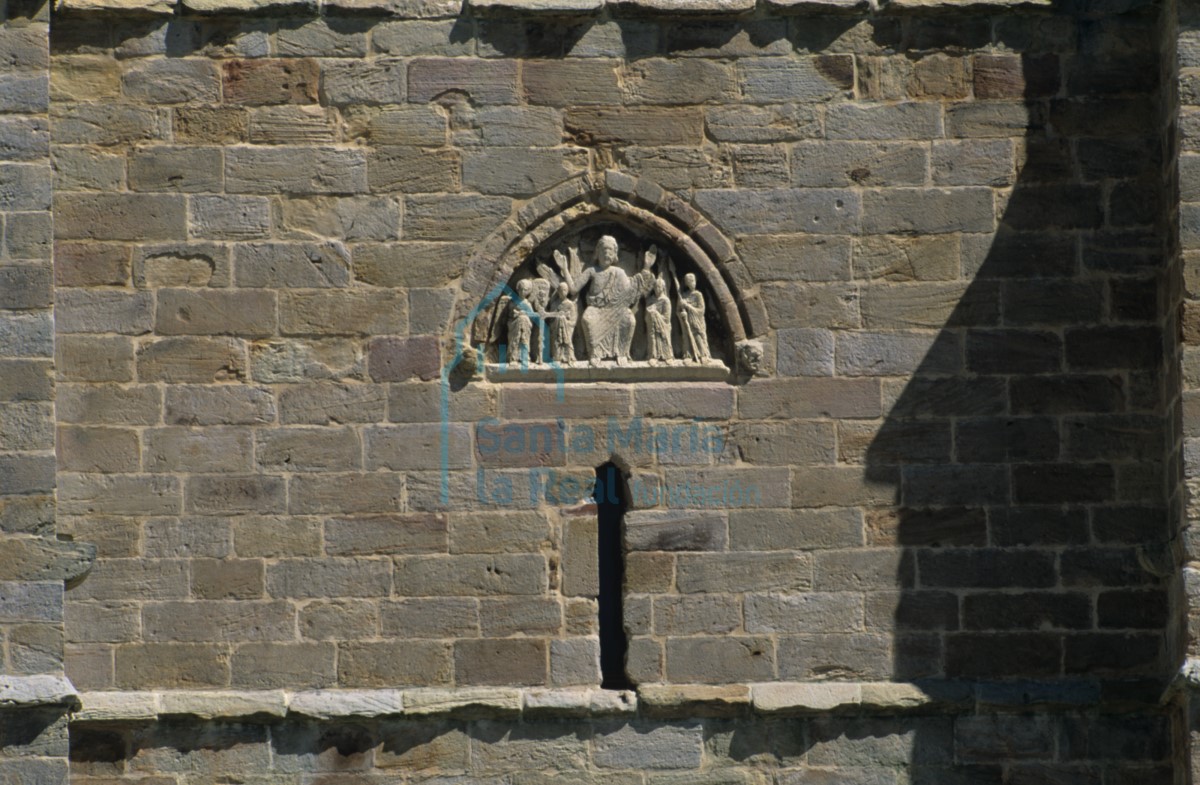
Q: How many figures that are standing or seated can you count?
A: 5